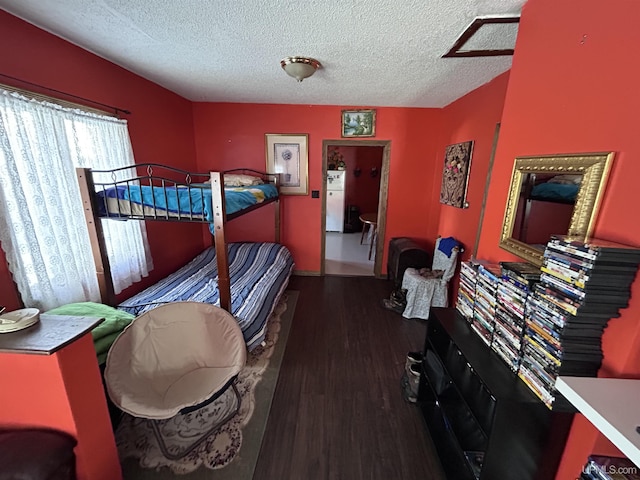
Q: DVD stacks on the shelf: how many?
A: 4